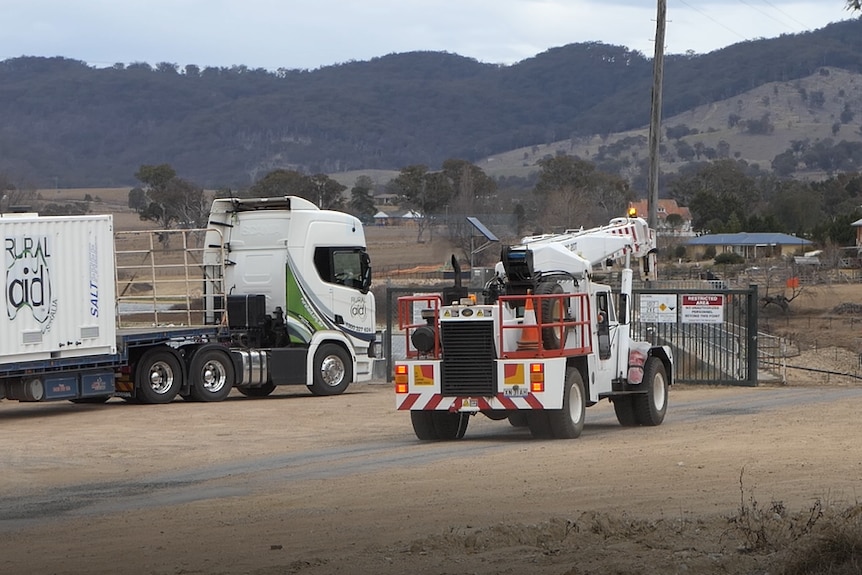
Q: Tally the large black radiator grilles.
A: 1